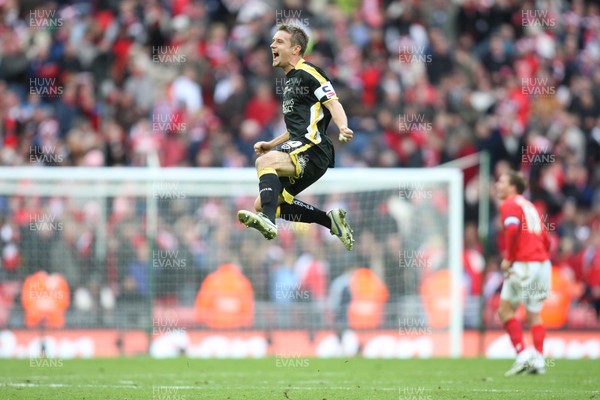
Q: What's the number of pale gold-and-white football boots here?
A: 2